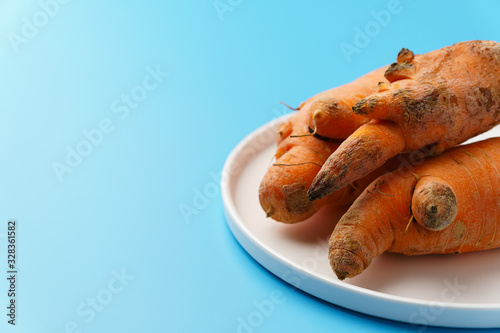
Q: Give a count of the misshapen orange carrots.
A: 3